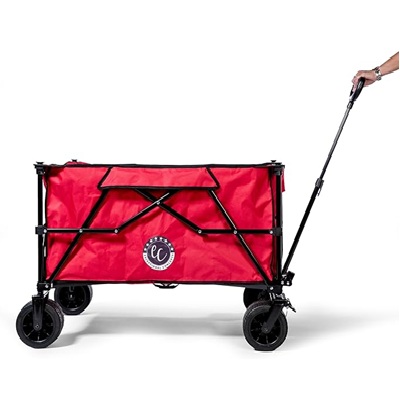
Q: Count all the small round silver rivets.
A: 11